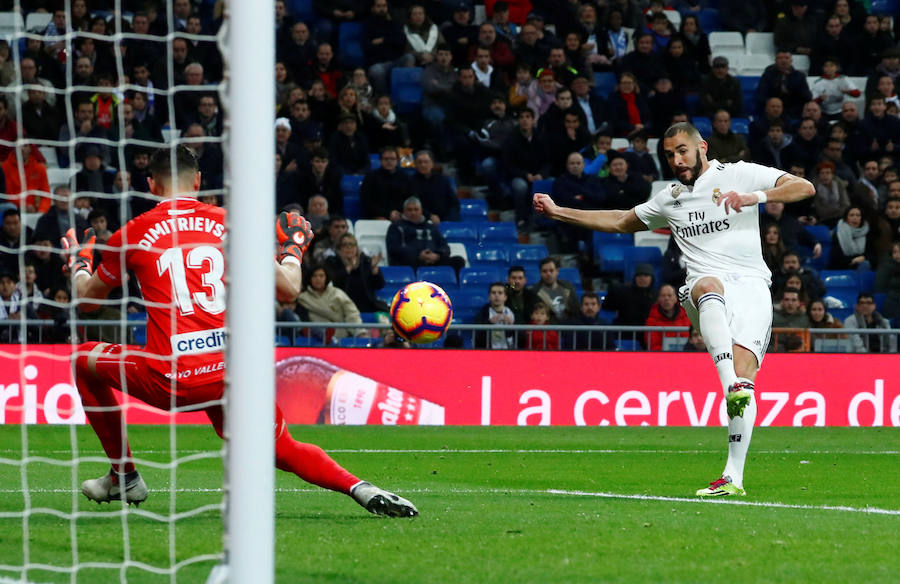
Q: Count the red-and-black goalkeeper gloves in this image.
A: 2